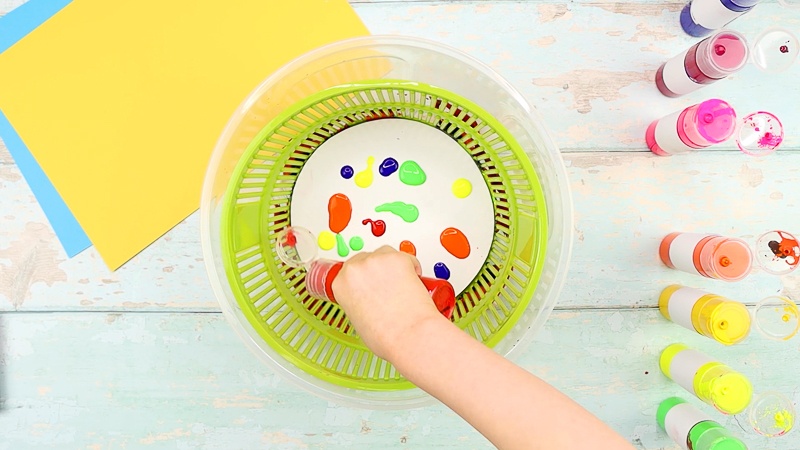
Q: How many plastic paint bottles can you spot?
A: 8